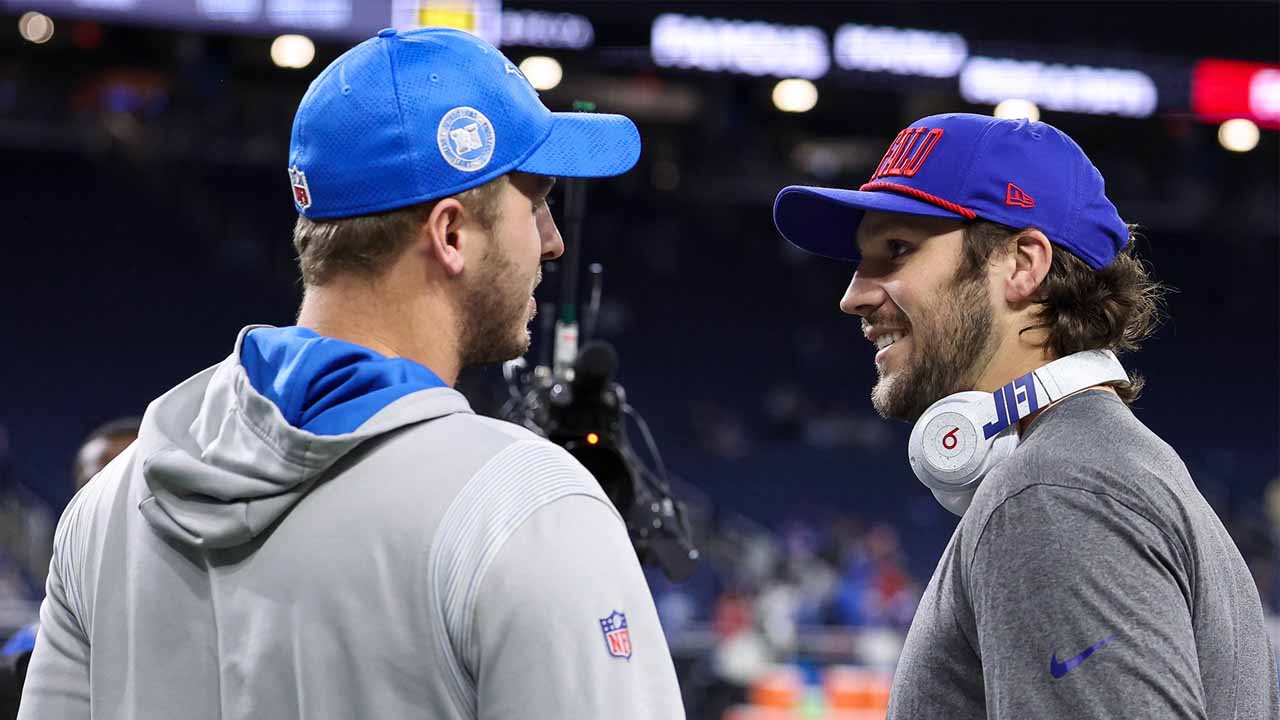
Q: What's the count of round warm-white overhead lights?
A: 6